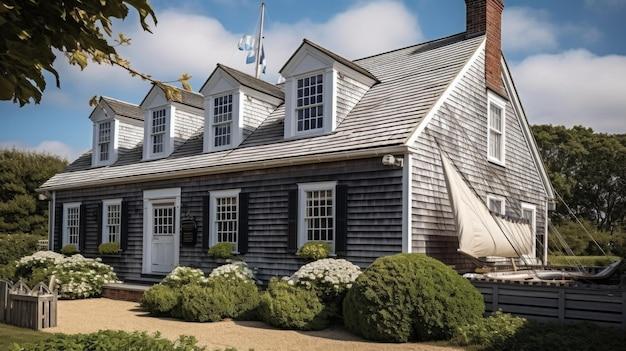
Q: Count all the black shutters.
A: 8